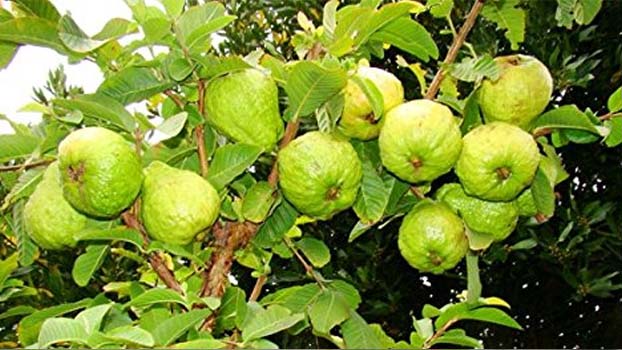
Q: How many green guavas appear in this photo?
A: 12